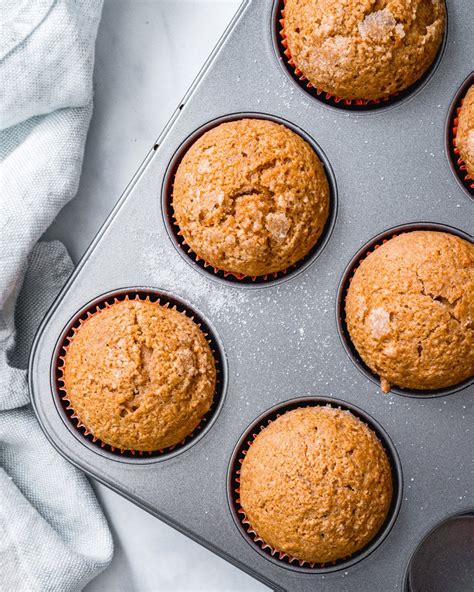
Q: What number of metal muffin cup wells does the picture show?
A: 7